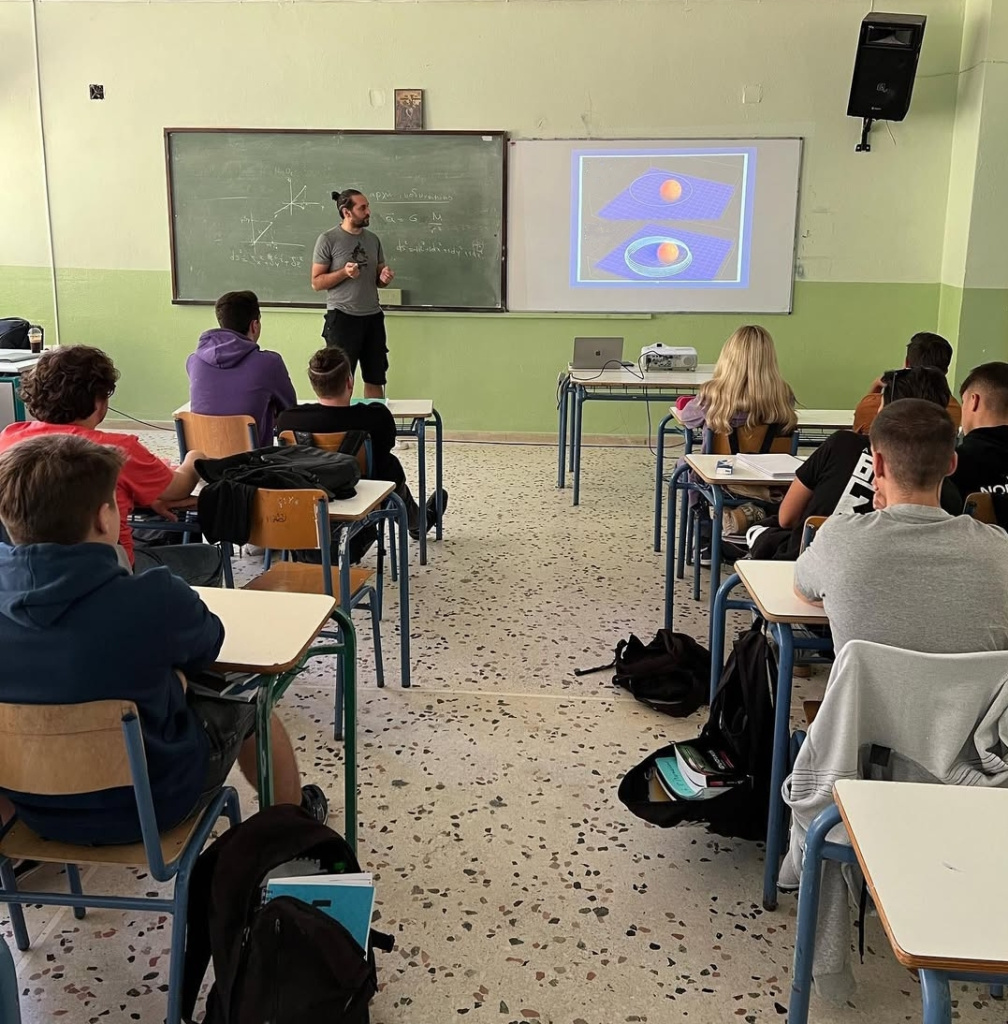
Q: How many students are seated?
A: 9